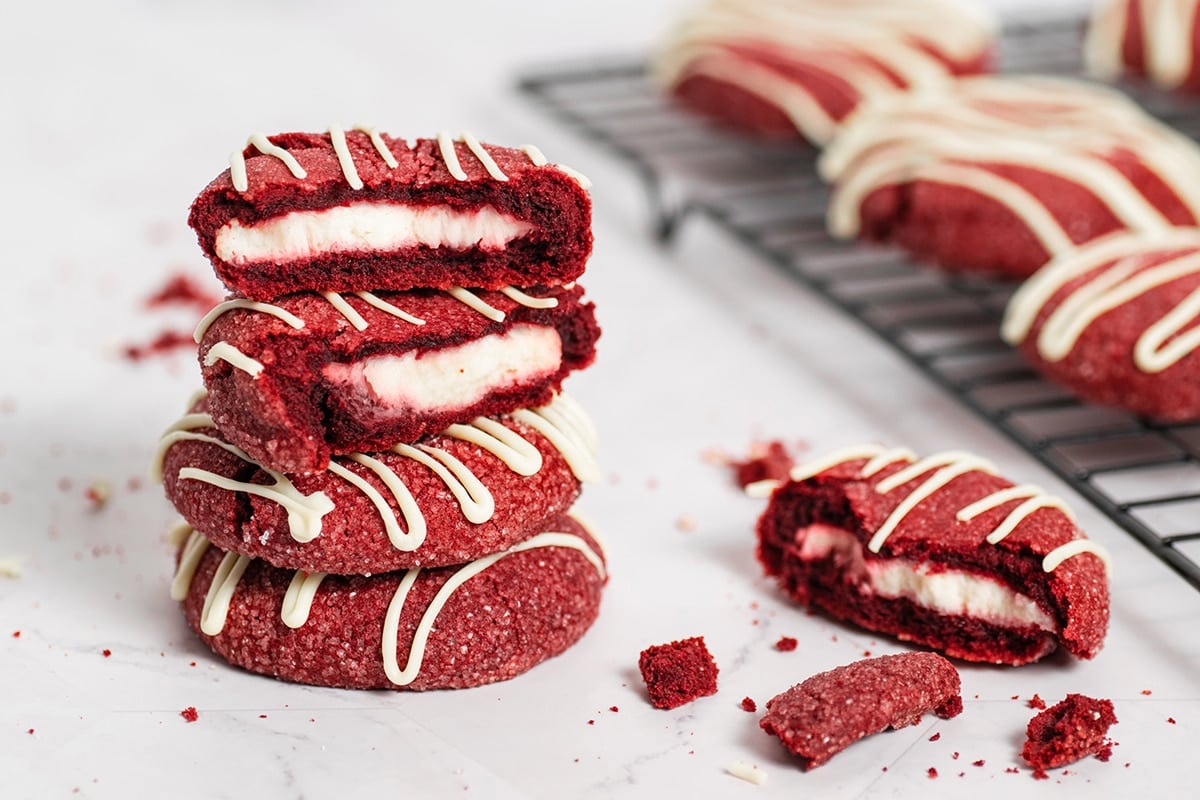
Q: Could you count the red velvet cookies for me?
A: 9